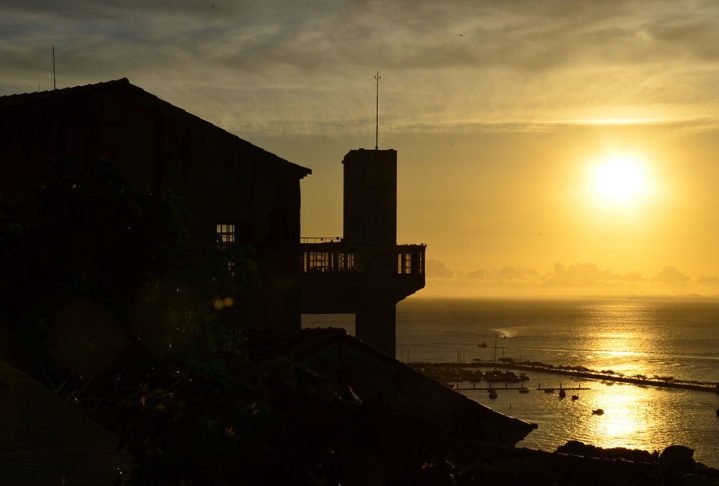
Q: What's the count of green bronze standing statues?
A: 0